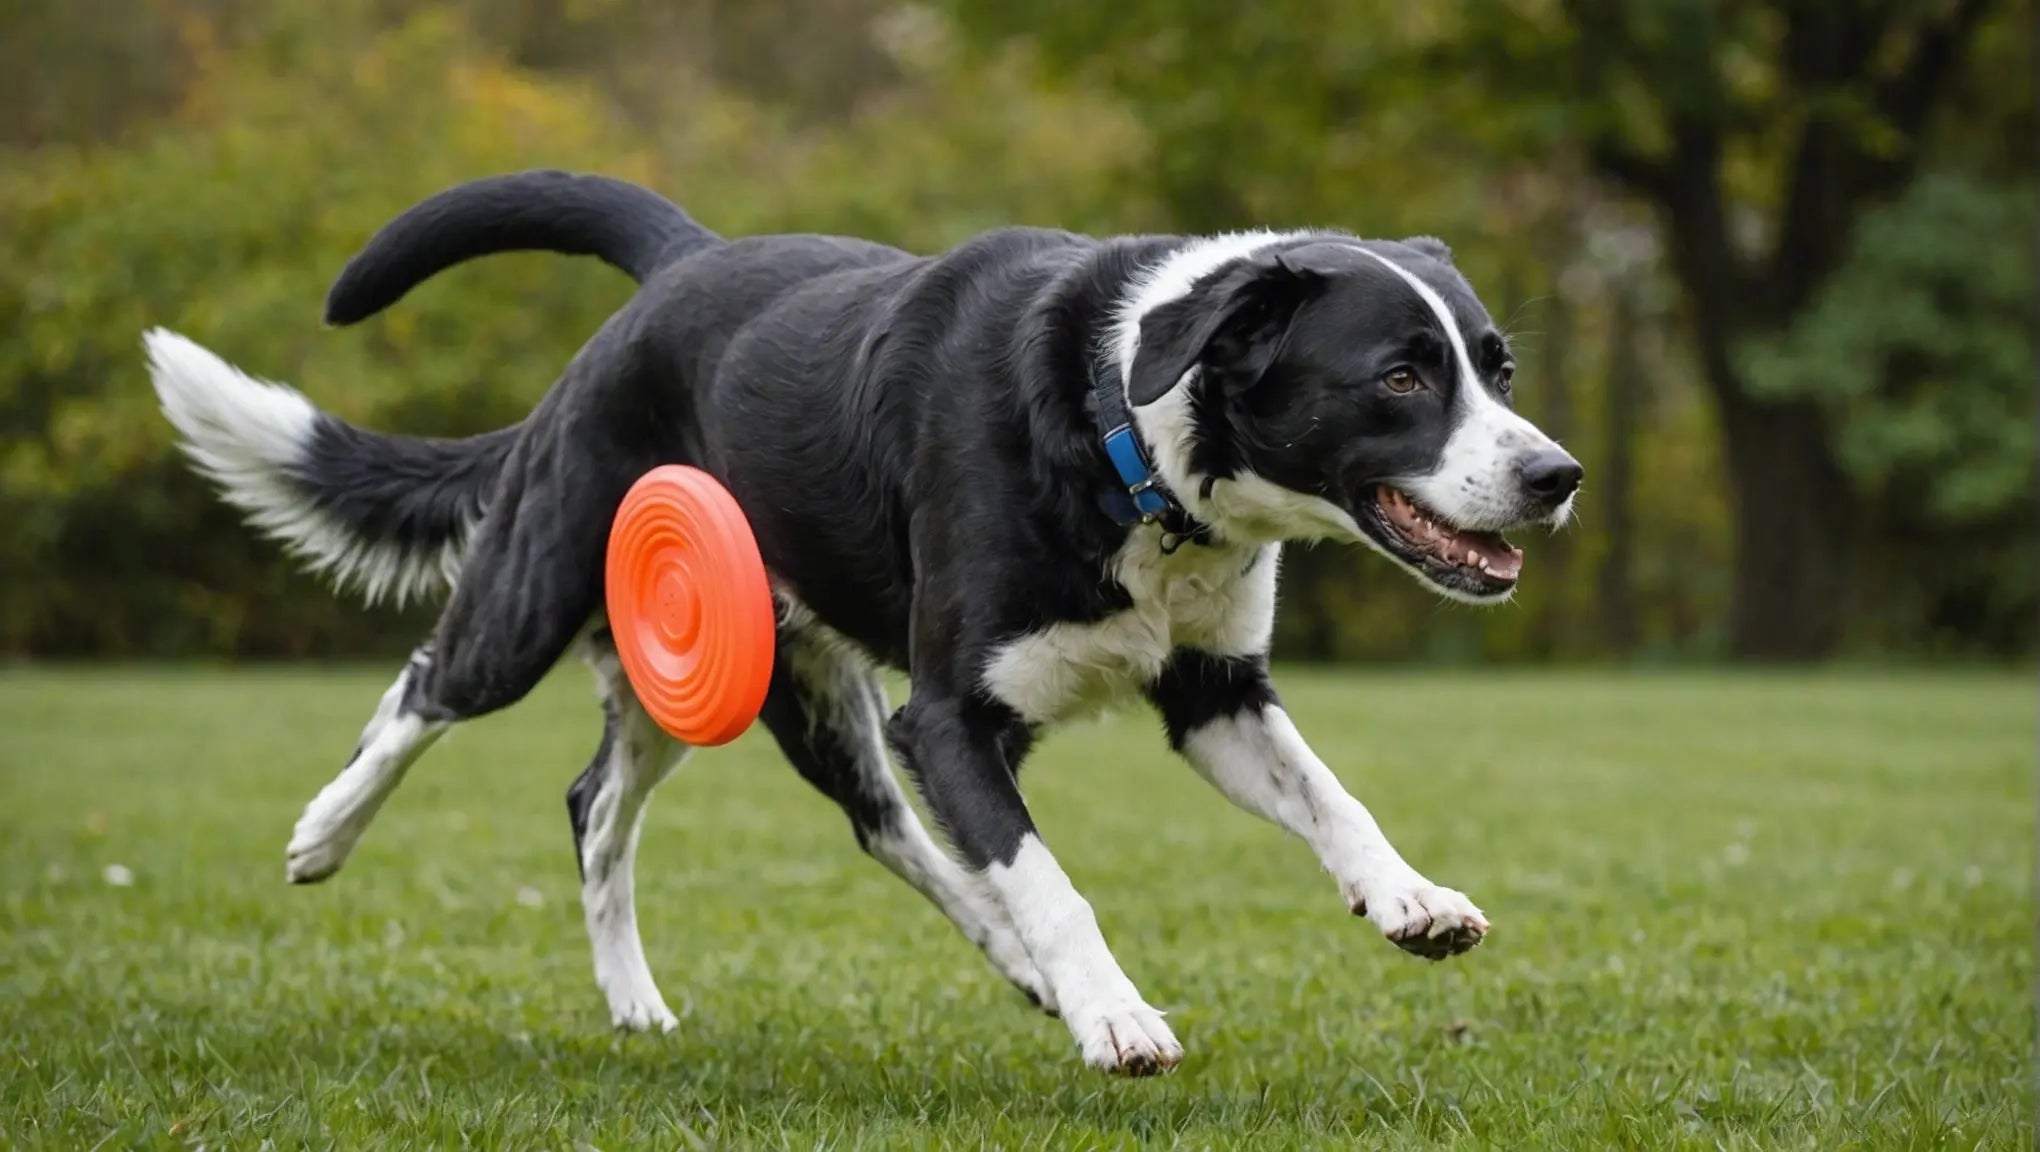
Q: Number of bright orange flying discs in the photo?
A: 1